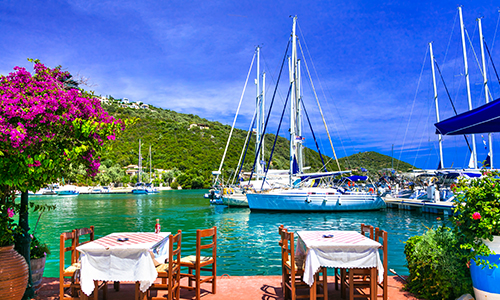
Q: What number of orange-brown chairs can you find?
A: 8